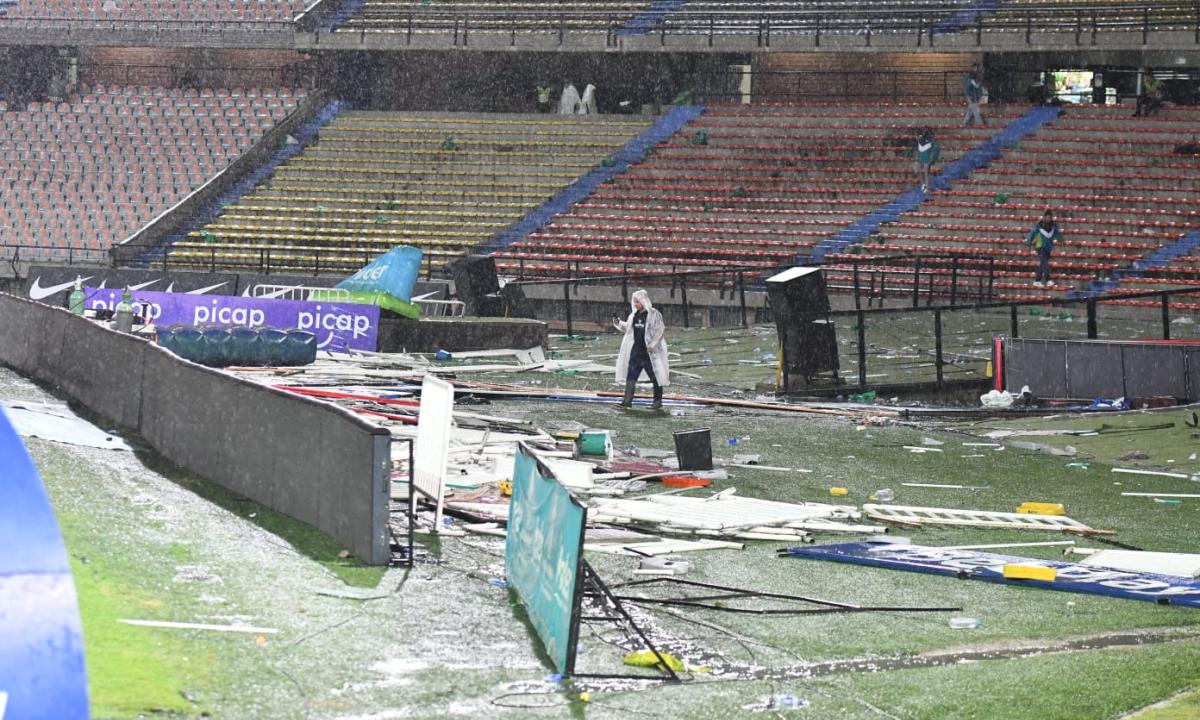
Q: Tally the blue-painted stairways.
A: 7